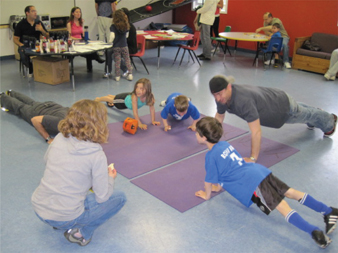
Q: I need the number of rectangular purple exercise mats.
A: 2